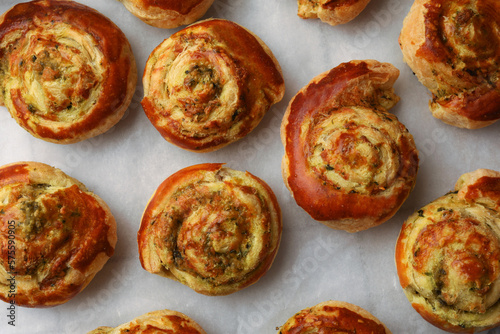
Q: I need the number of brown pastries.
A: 11